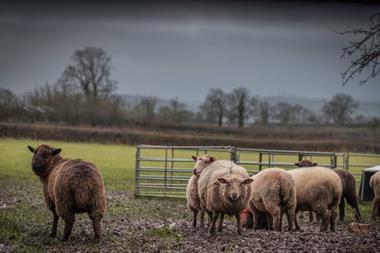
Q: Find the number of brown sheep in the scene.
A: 2